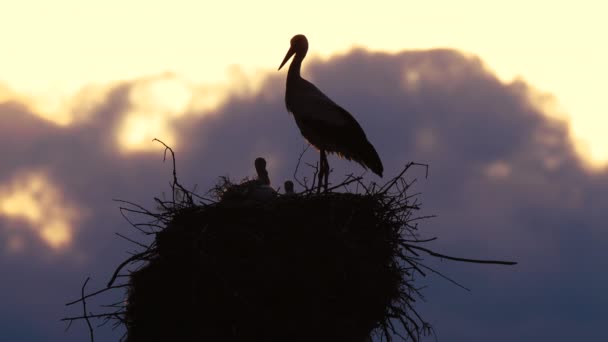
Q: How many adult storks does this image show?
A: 1